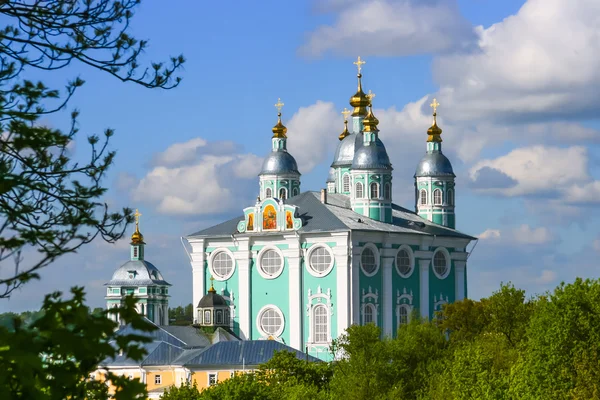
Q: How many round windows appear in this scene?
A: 7